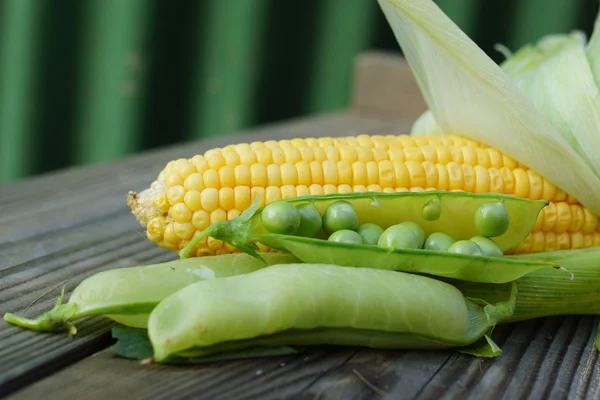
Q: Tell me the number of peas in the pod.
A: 12